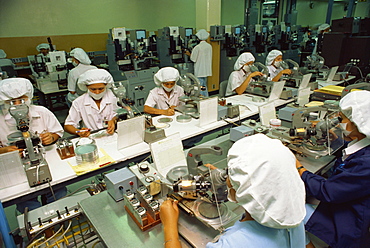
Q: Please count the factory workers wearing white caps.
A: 11